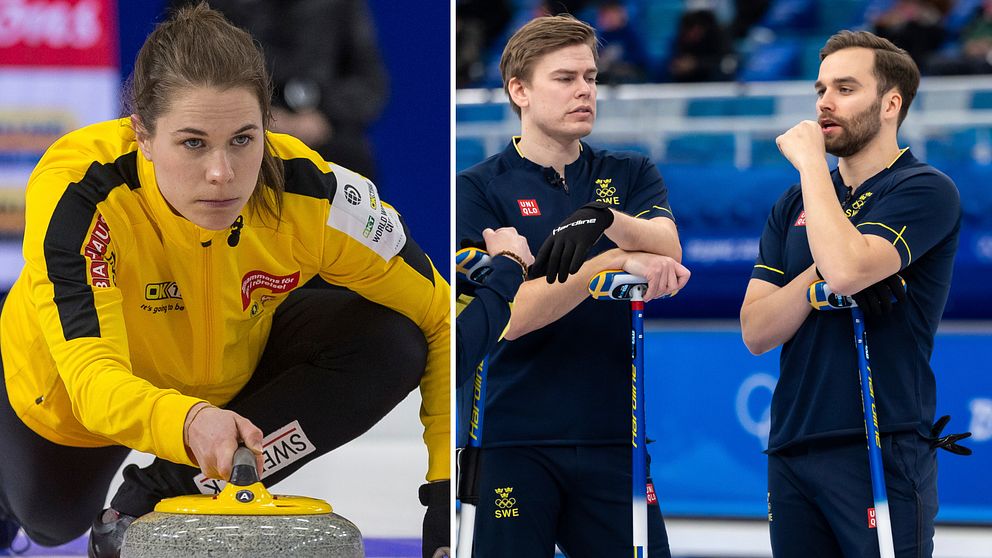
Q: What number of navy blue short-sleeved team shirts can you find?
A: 2